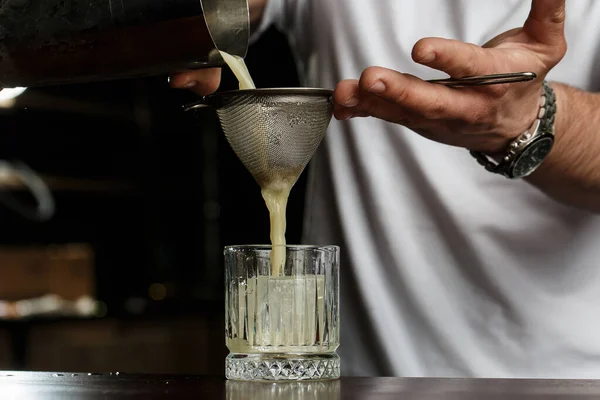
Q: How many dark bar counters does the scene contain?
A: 1